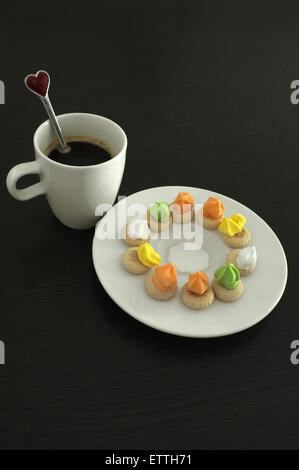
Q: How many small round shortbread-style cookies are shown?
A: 10